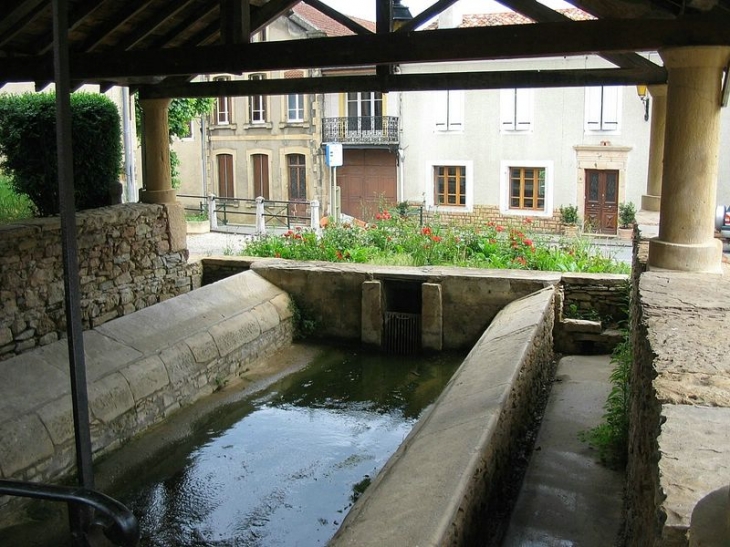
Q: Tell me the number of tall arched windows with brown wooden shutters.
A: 2